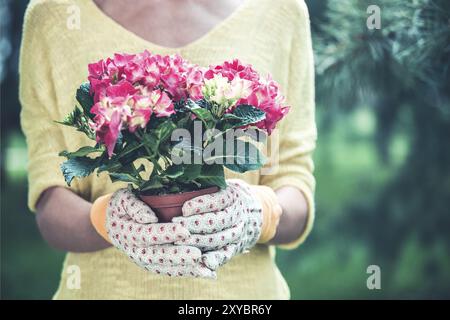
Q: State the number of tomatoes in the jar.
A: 0